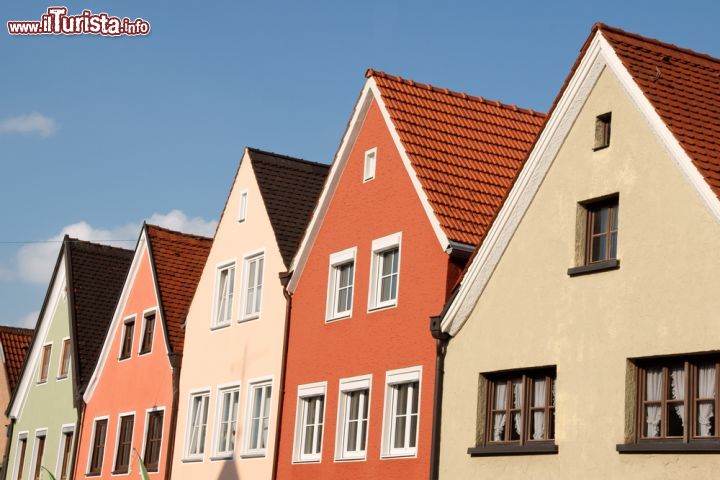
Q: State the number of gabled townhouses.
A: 6